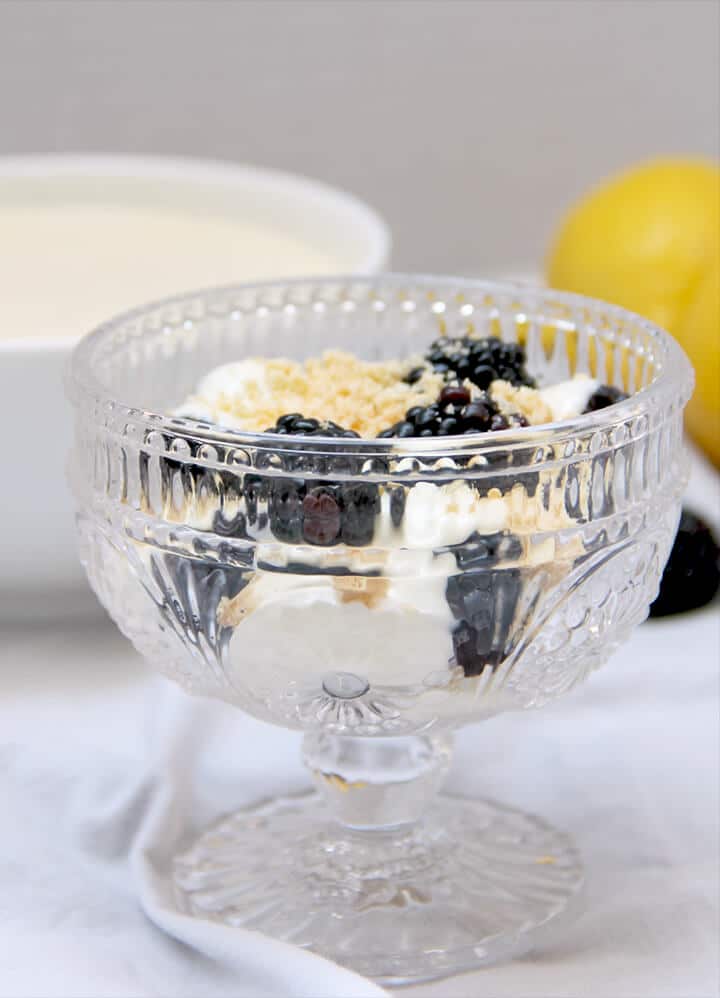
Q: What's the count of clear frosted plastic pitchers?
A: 0